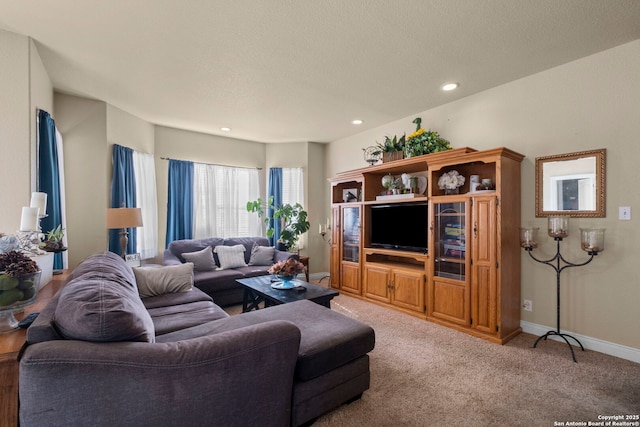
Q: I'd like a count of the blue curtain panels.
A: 4